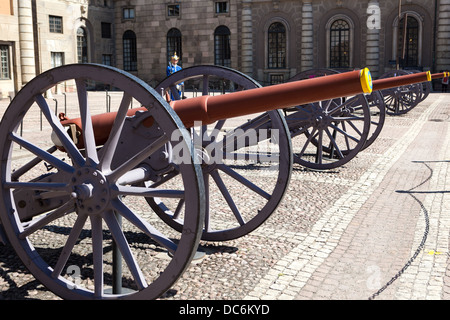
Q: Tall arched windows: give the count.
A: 7